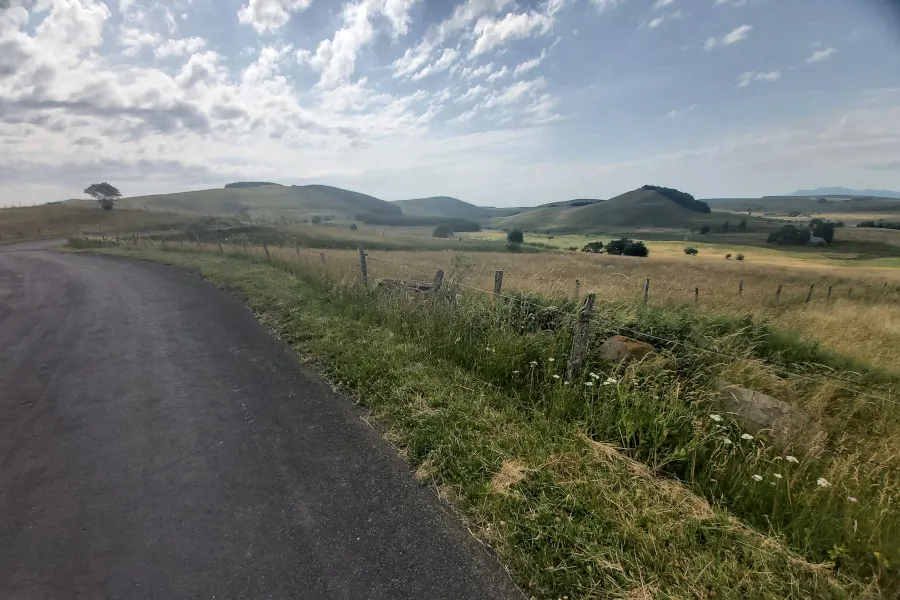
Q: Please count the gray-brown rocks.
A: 2